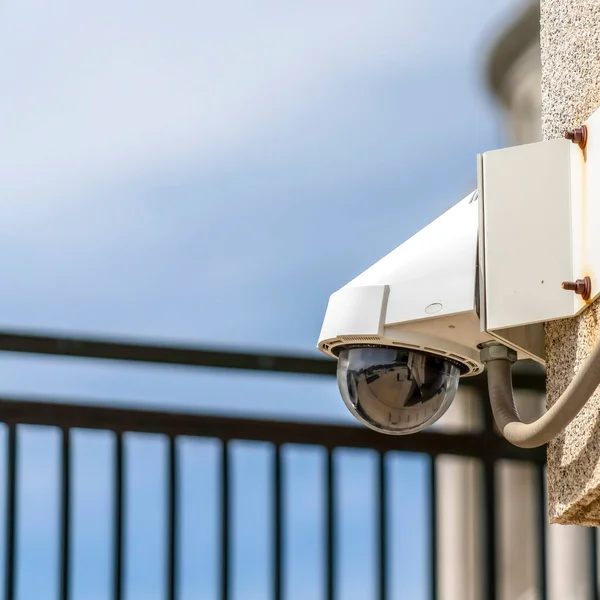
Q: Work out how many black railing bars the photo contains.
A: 12